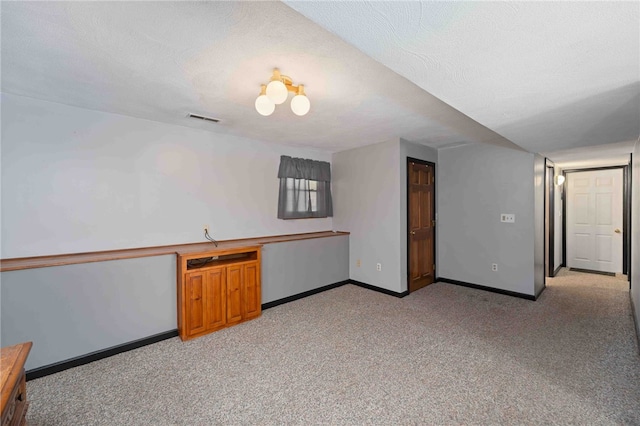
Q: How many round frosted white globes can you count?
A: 3